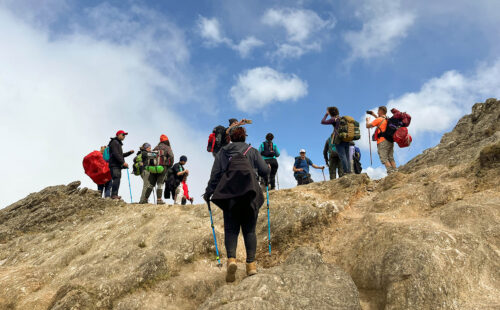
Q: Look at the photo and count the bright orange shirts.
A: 1